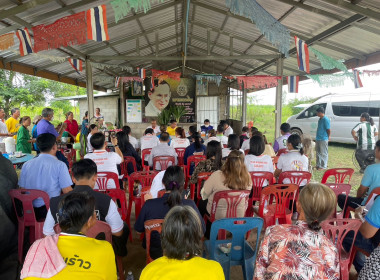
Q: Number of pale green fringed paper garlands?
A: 3